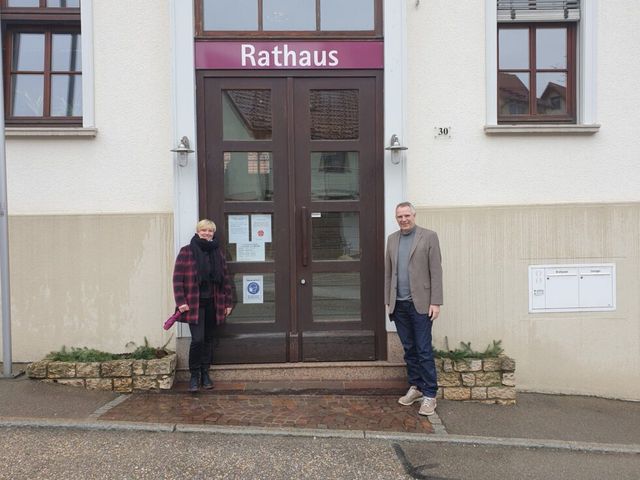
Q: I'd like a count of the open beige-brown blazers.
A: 1